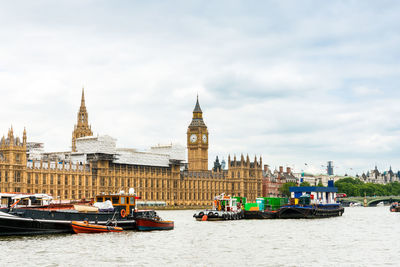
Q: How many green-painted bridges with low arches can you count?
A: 1